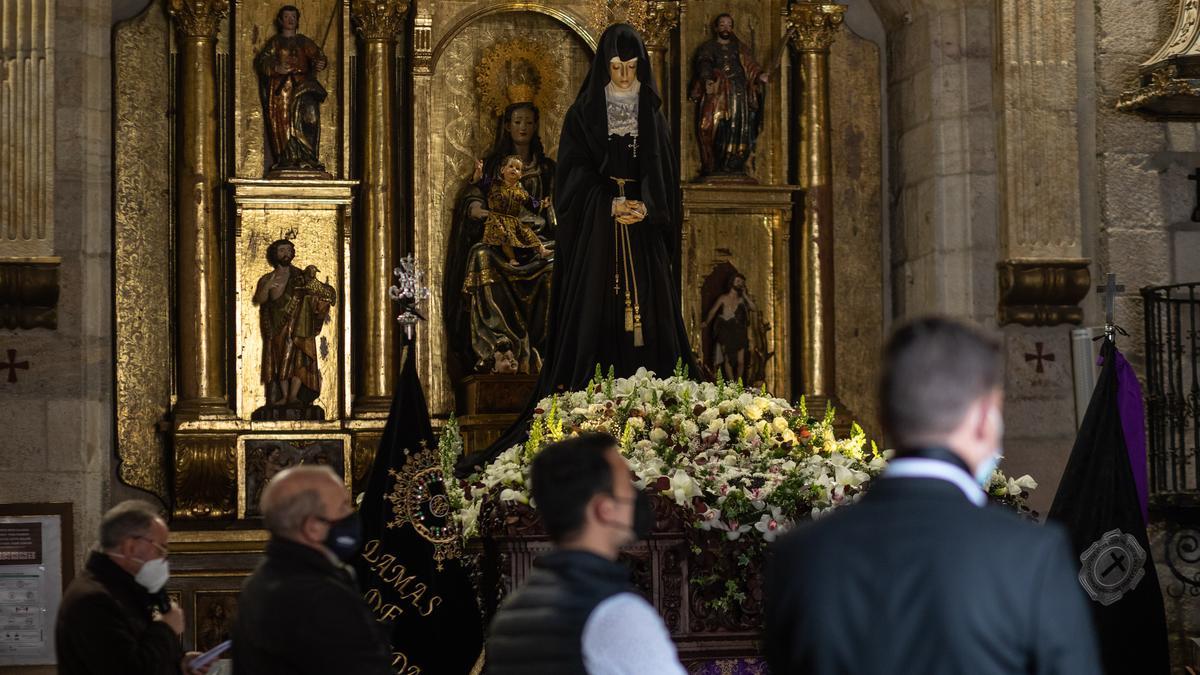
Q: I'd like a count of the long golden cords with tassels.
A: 2